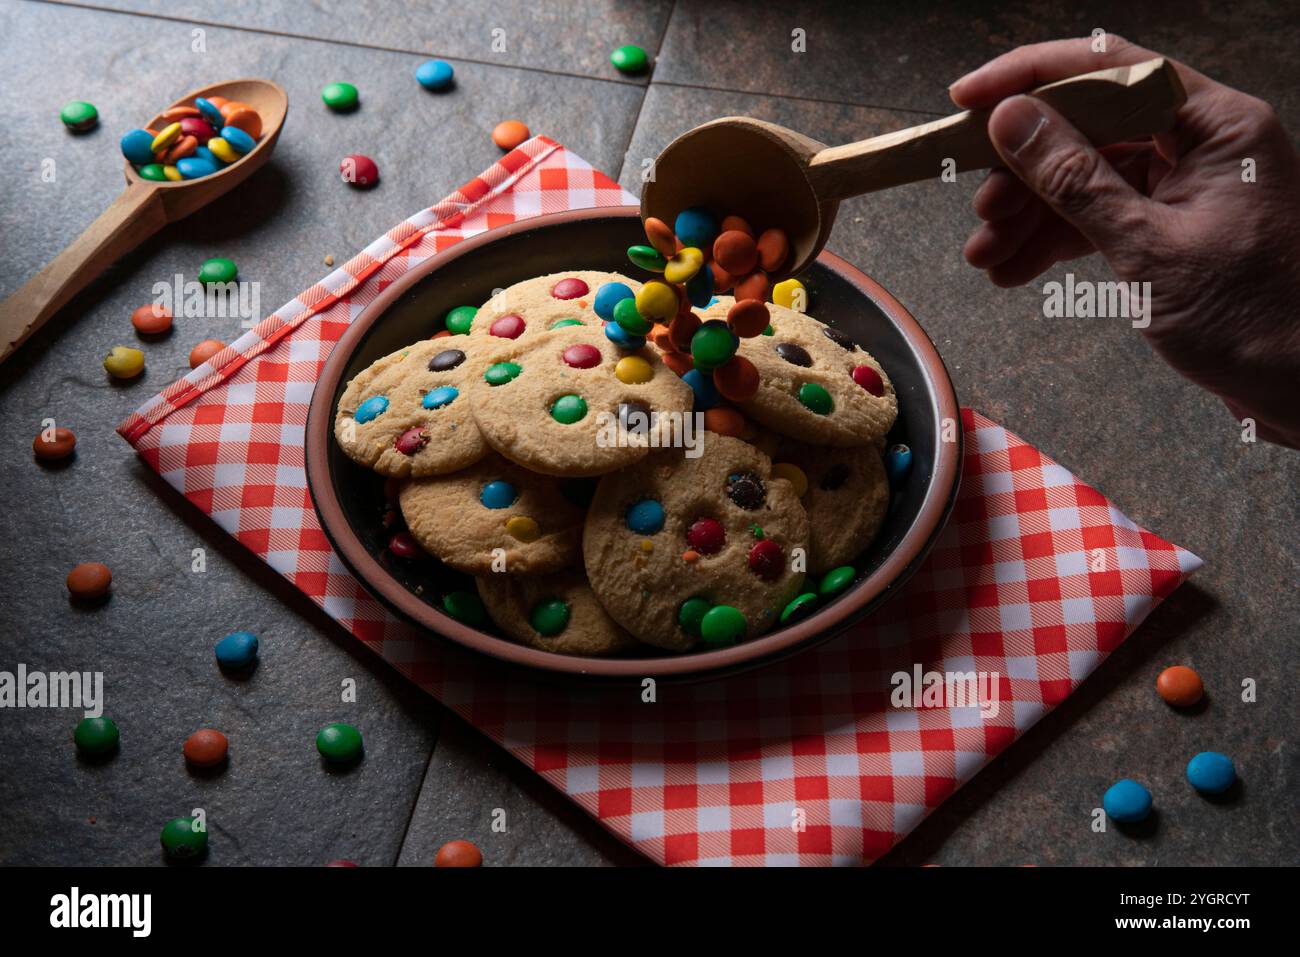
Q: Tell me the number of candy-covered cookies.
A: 8